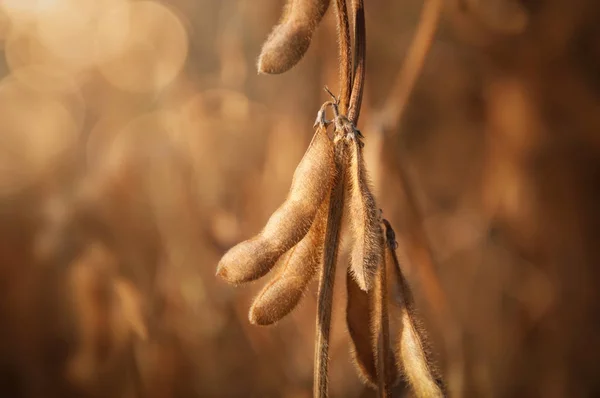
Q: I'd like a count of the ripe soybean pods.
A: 6